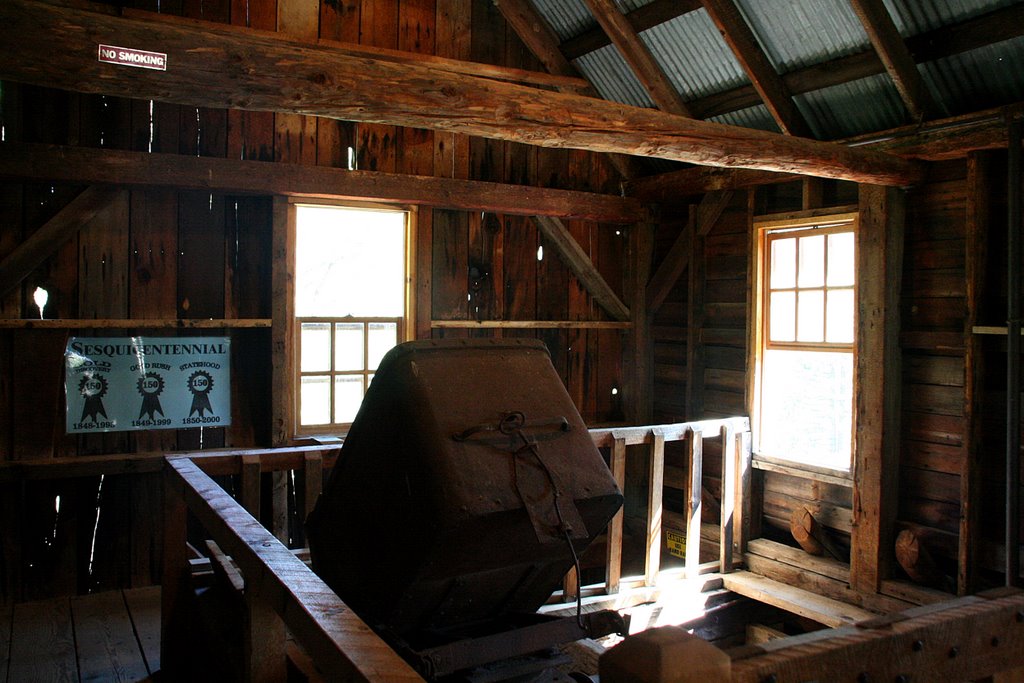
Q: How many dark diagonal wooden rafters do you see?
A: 4